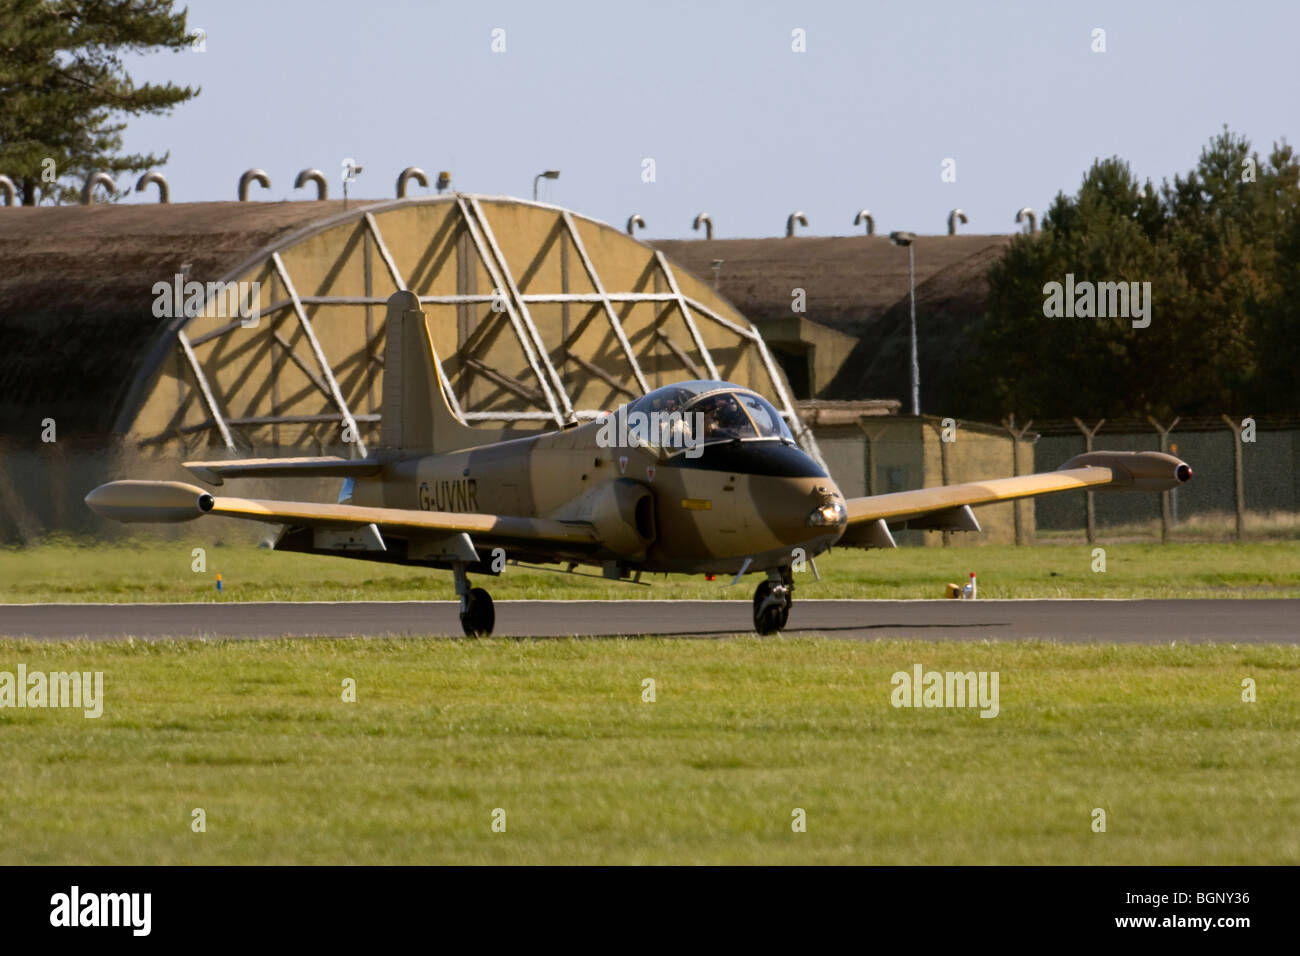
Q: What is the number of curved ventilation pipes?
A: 12